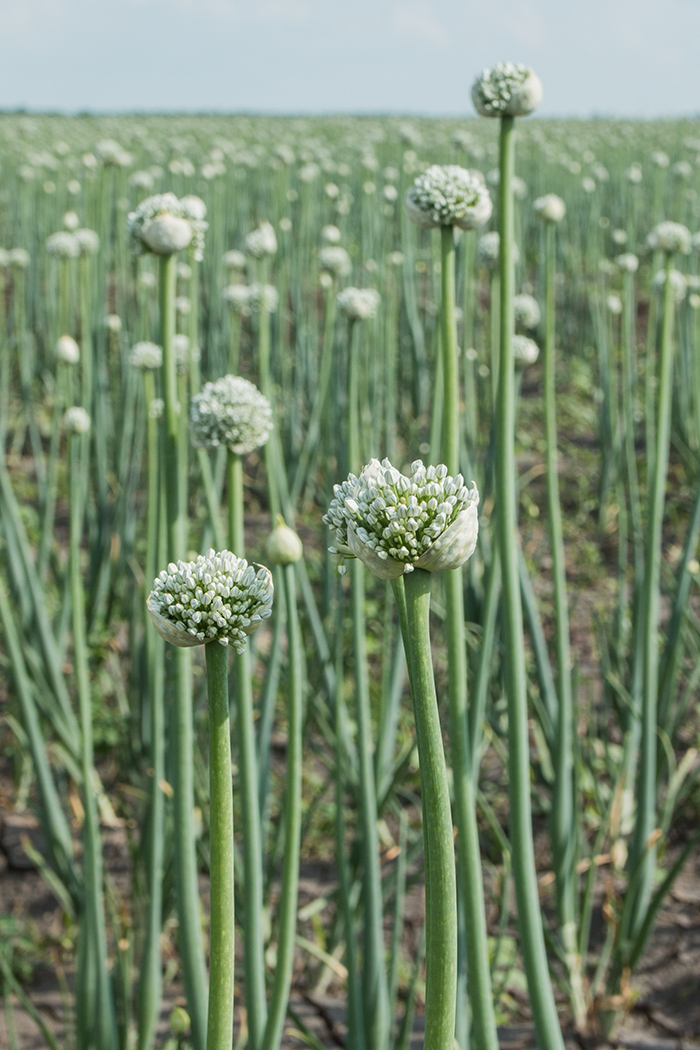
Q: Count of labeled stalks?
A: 0